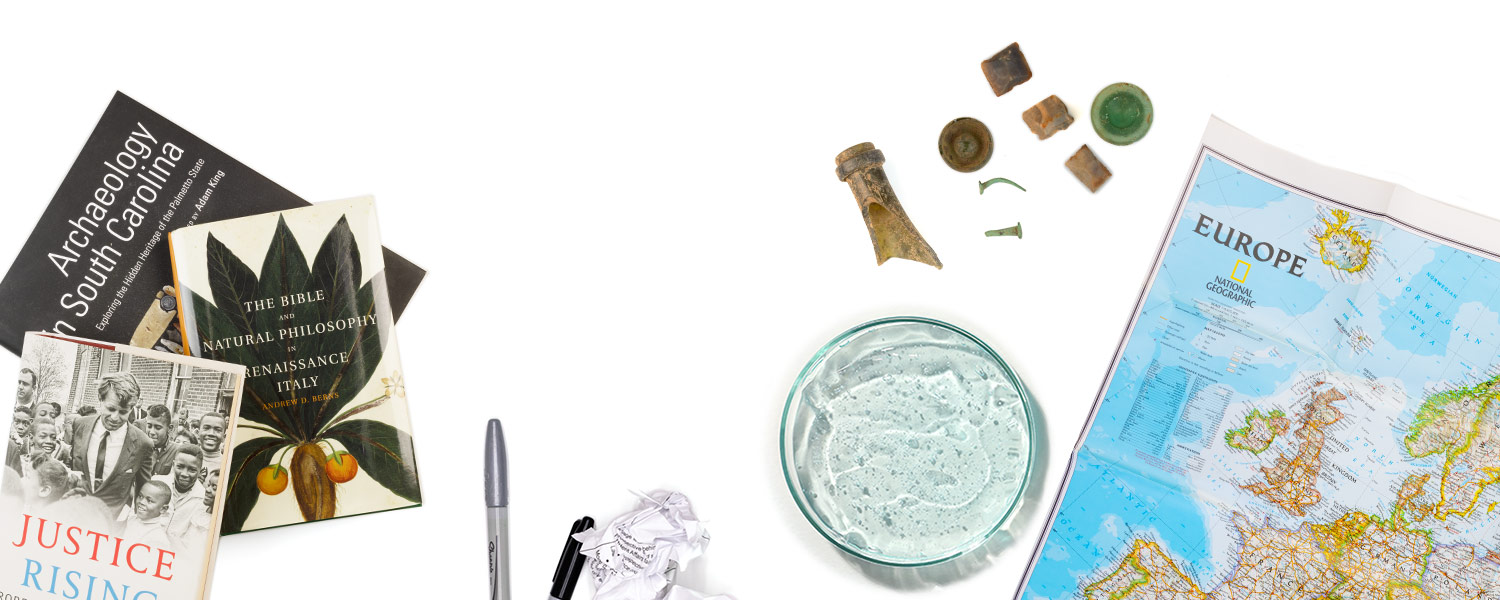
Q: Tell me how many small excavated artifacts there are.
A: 8